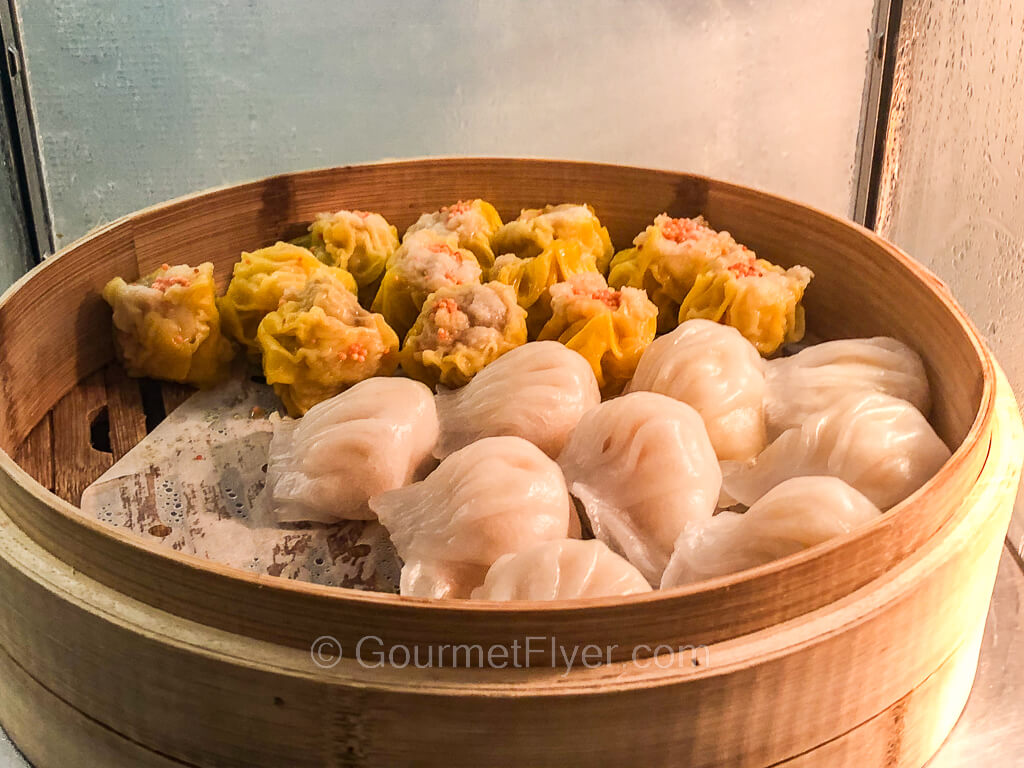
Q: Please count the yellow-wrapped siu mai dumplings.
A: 12